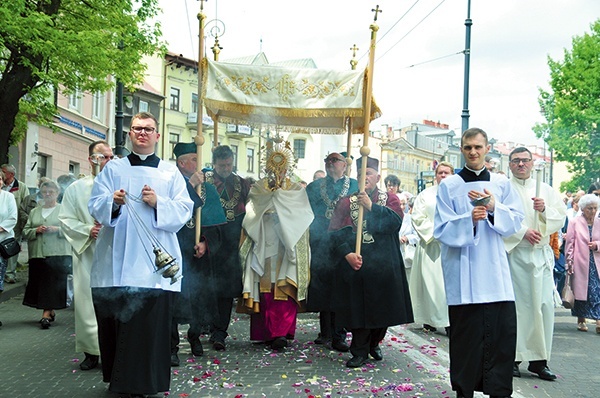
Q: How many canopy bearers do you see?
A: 4